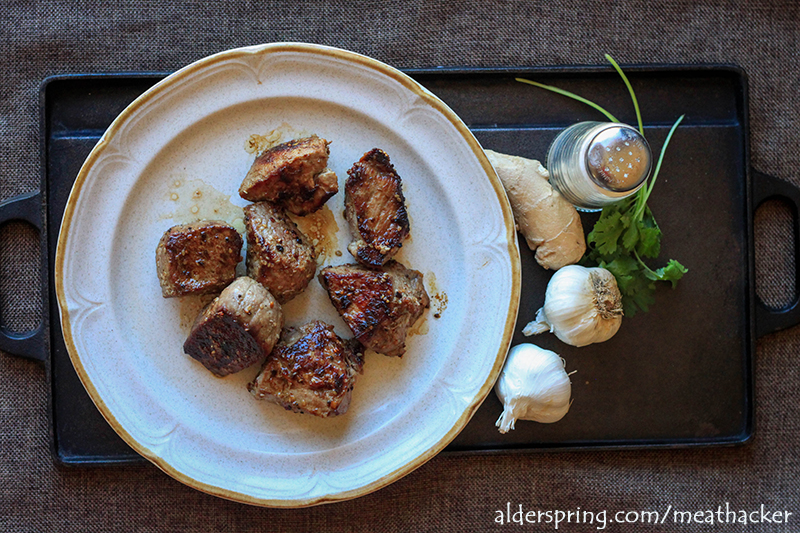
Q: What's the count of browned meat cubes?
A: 7